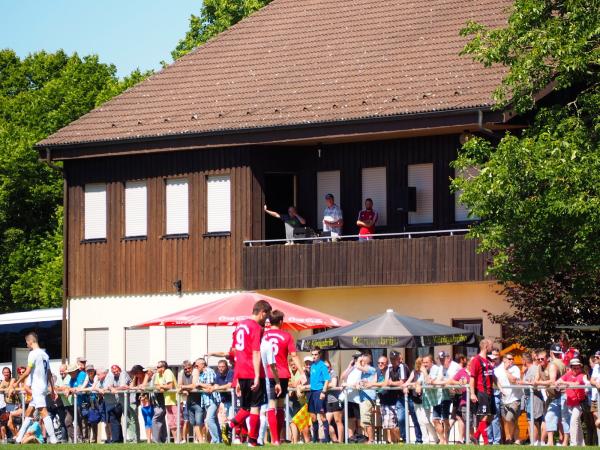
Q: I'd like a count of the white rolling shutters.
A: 12